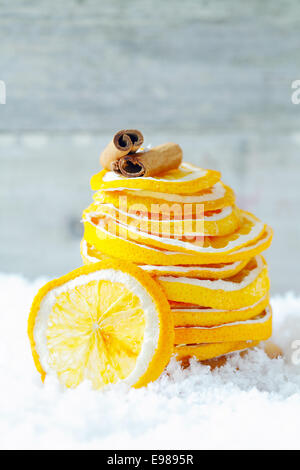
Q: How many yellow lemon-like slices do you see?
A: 11